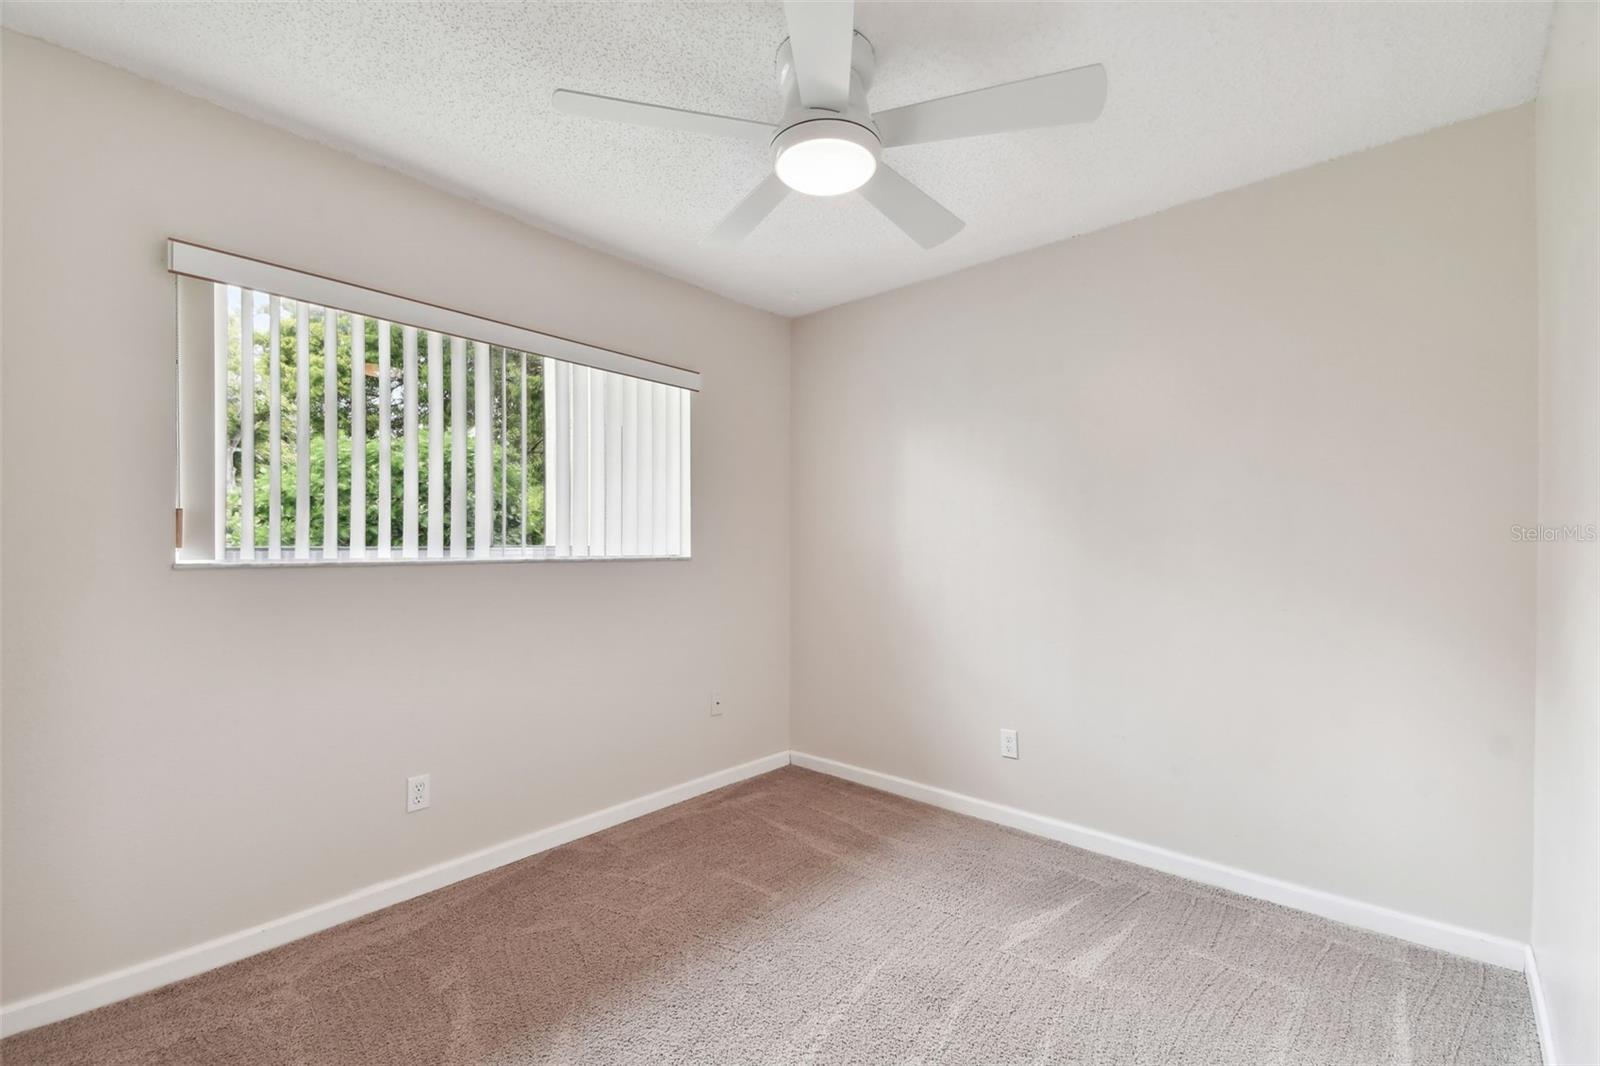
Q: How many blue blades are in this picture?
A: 0